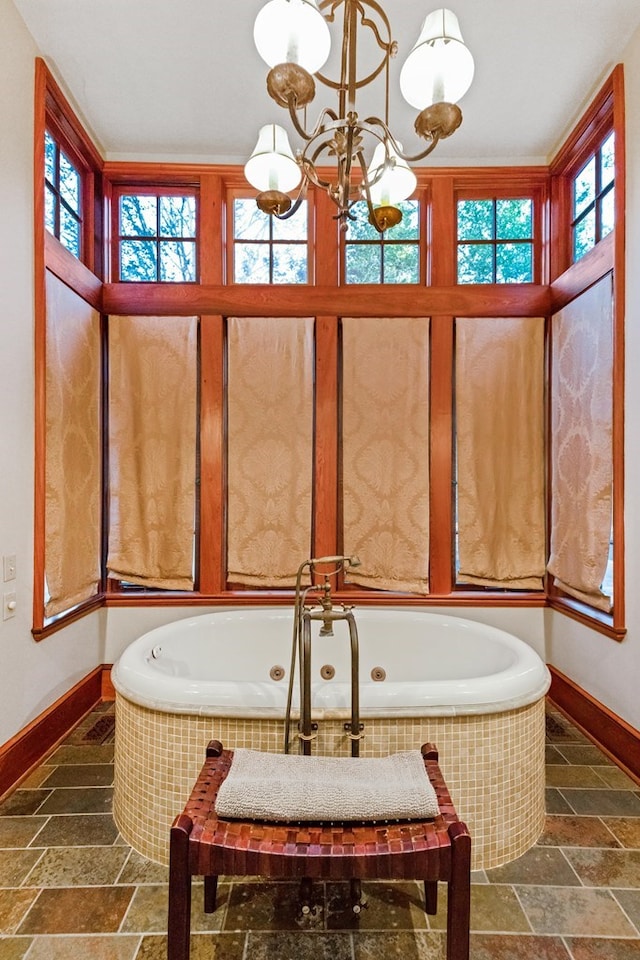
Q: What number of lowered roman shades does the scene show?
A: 6